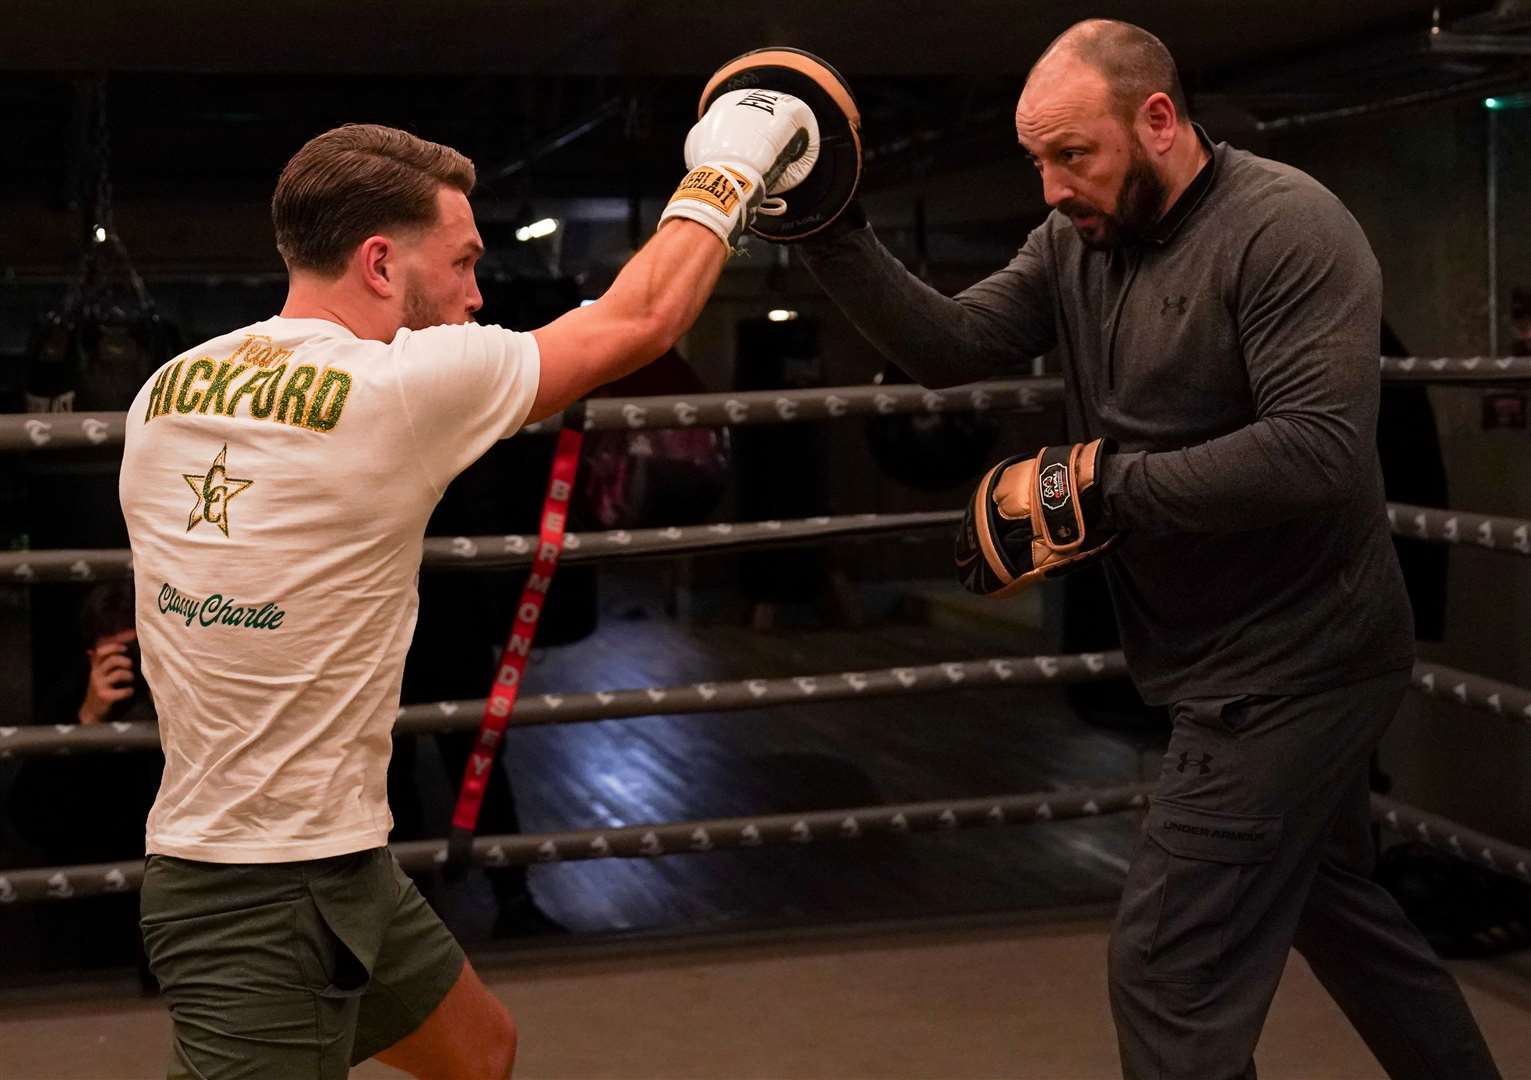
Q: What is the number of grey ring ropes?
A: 4